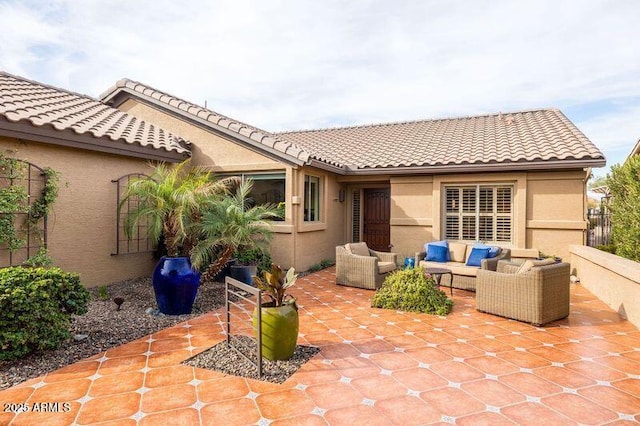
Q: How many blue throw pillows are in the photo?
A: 4